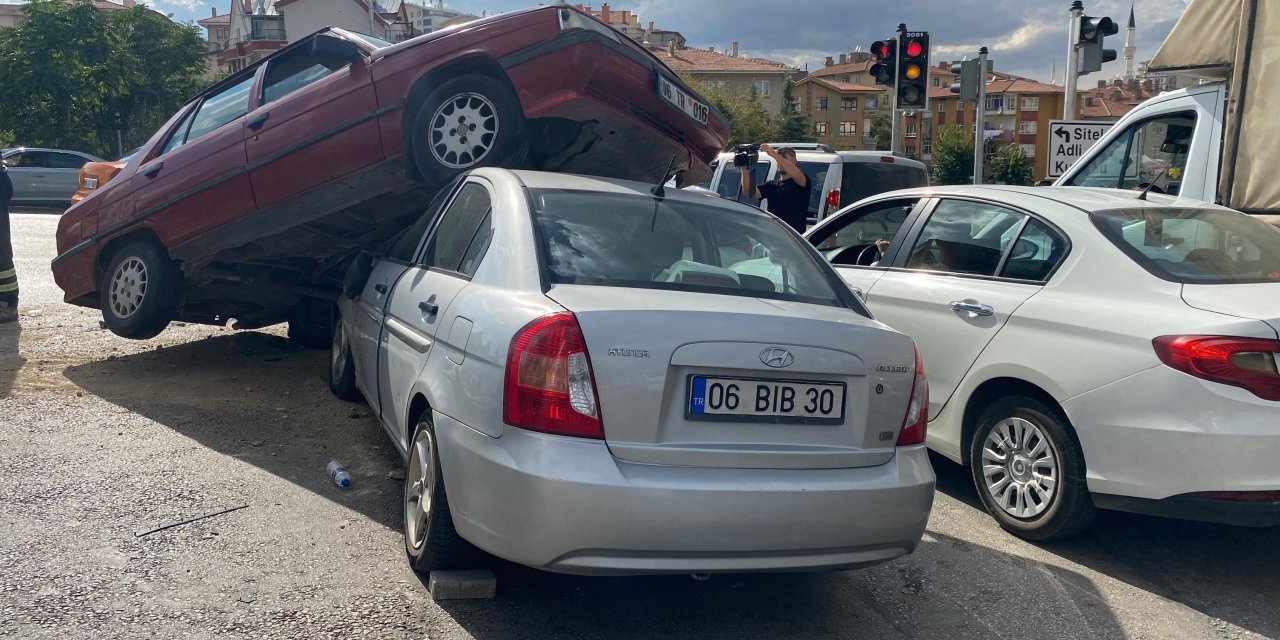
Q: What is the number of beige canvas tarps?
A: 1